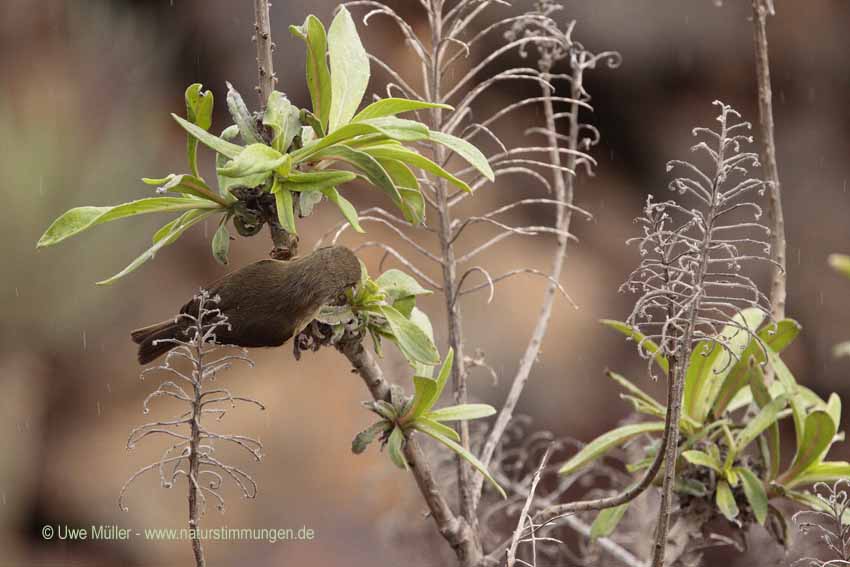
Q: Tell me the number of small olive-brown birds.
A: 1